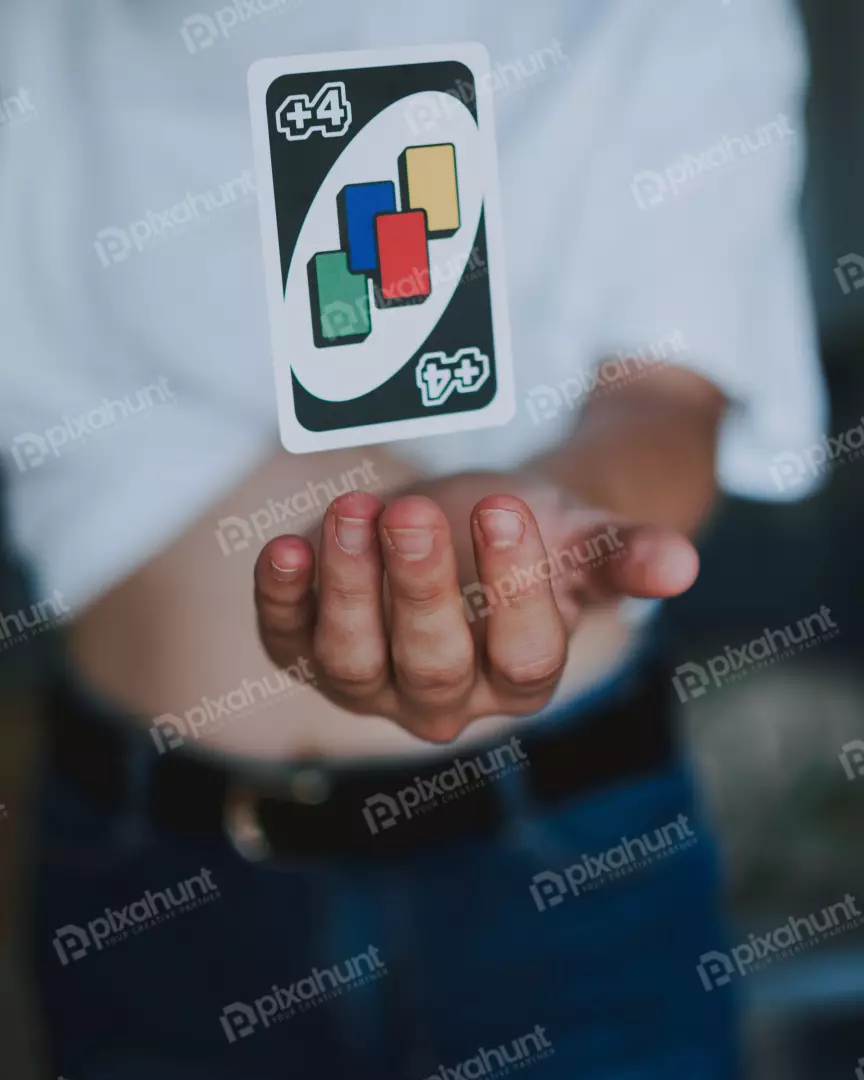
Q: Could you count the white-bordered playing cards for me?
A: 1